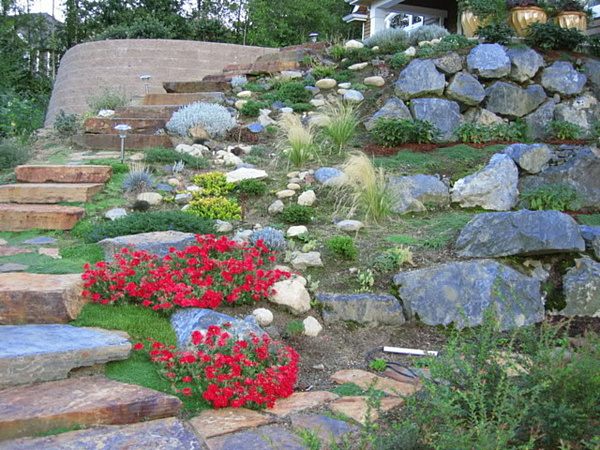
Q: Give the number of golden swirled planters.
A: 3